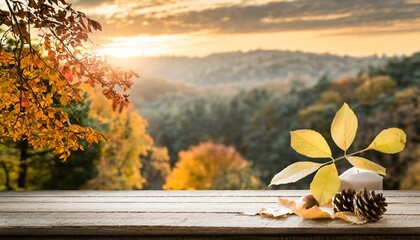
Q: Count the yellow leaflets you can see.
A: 6